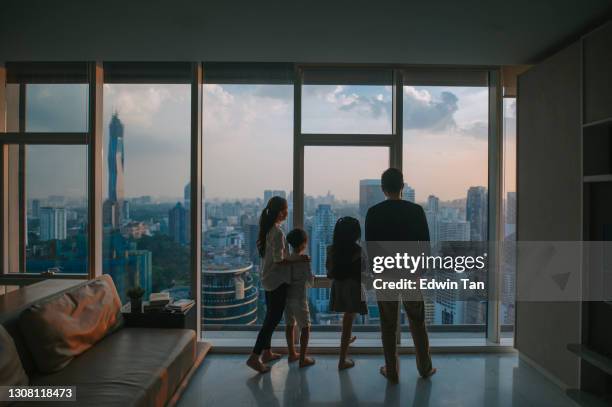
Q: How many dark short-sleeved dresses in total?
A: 1